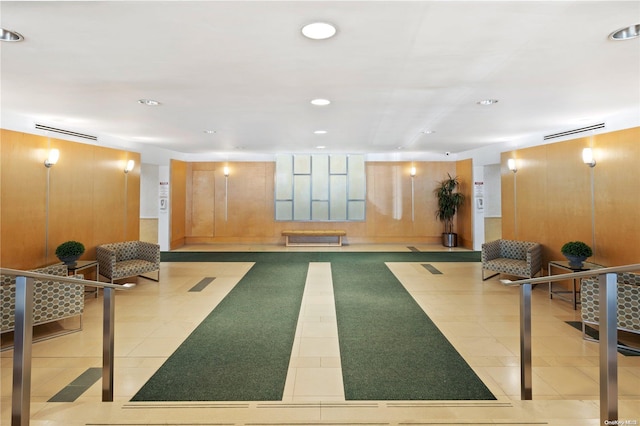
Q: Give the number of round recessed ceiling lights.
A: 12